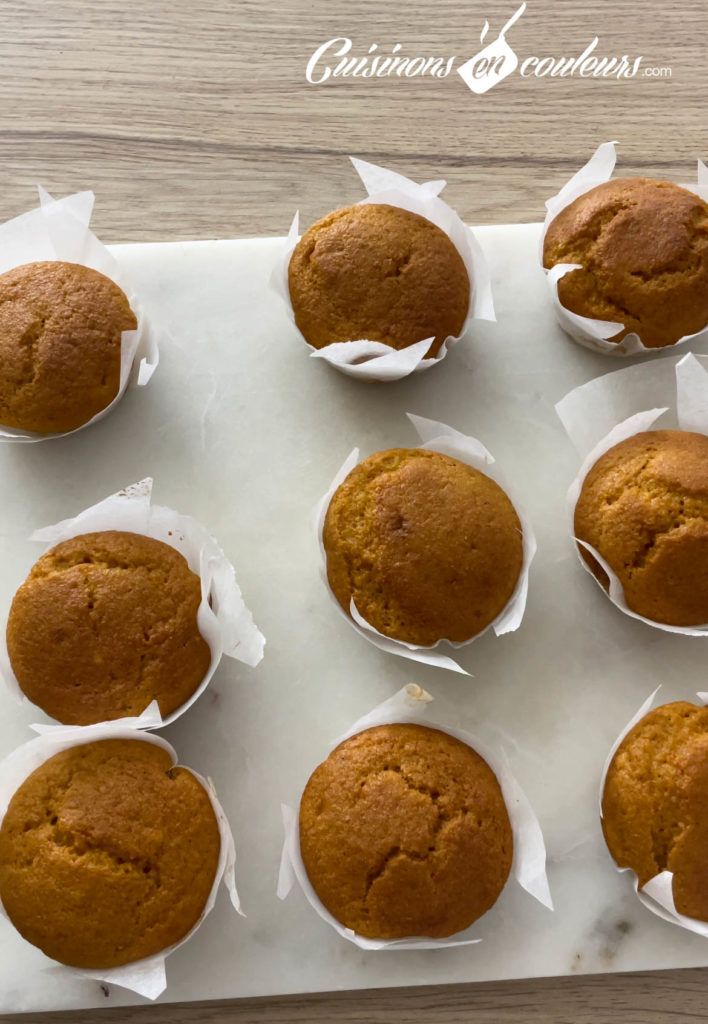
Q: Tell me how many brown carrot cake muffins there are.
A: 9